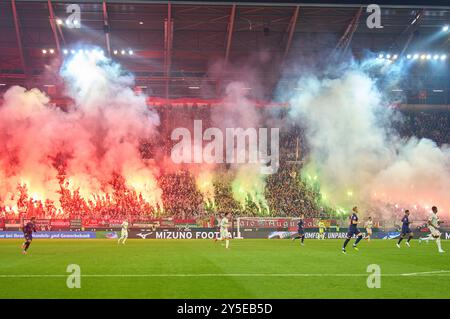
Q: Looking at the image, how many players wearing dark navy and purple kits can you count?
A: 4